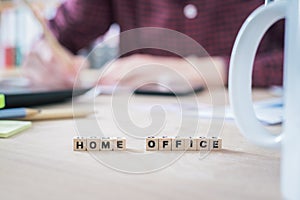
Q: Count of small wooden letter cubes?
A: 10